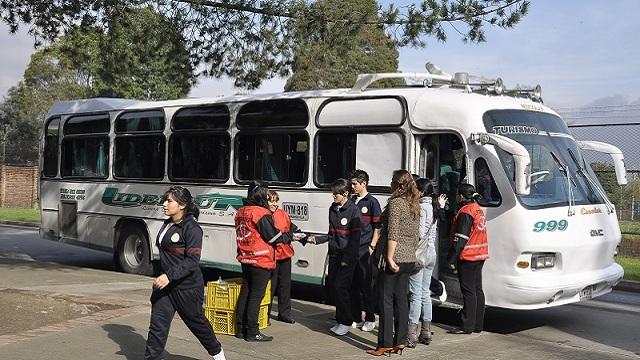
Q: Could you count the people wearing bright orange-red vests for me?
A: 3